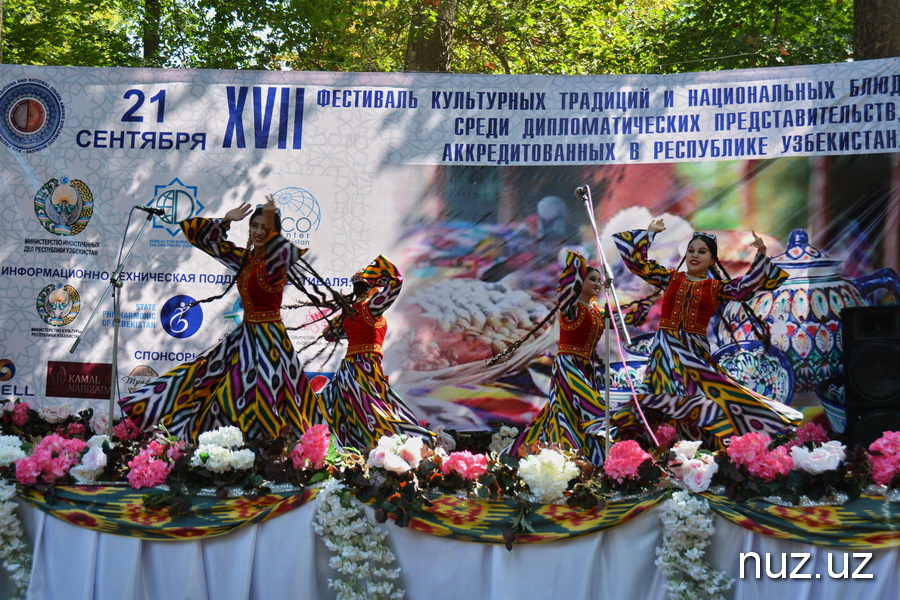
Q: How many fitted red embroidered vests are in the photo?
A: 4